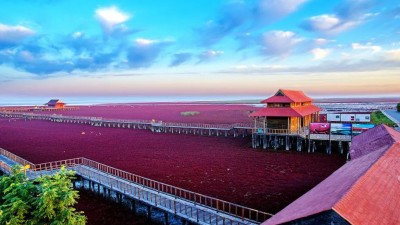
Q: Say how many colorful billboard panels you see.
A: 3